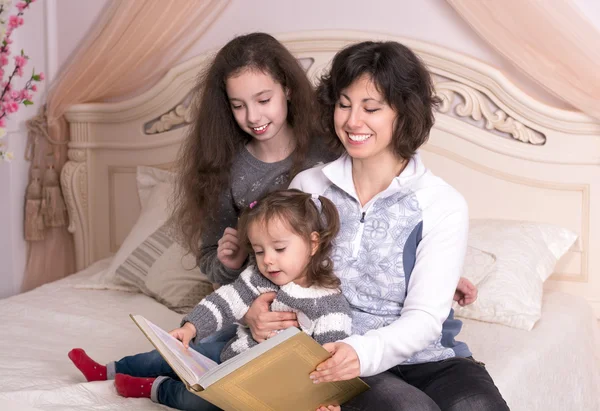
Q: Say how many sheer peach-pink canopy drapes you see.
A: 2